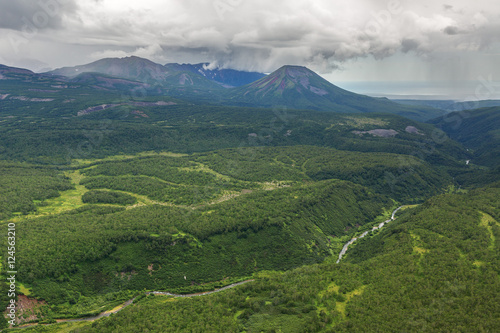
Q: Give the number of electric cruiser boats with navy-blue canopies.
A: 0